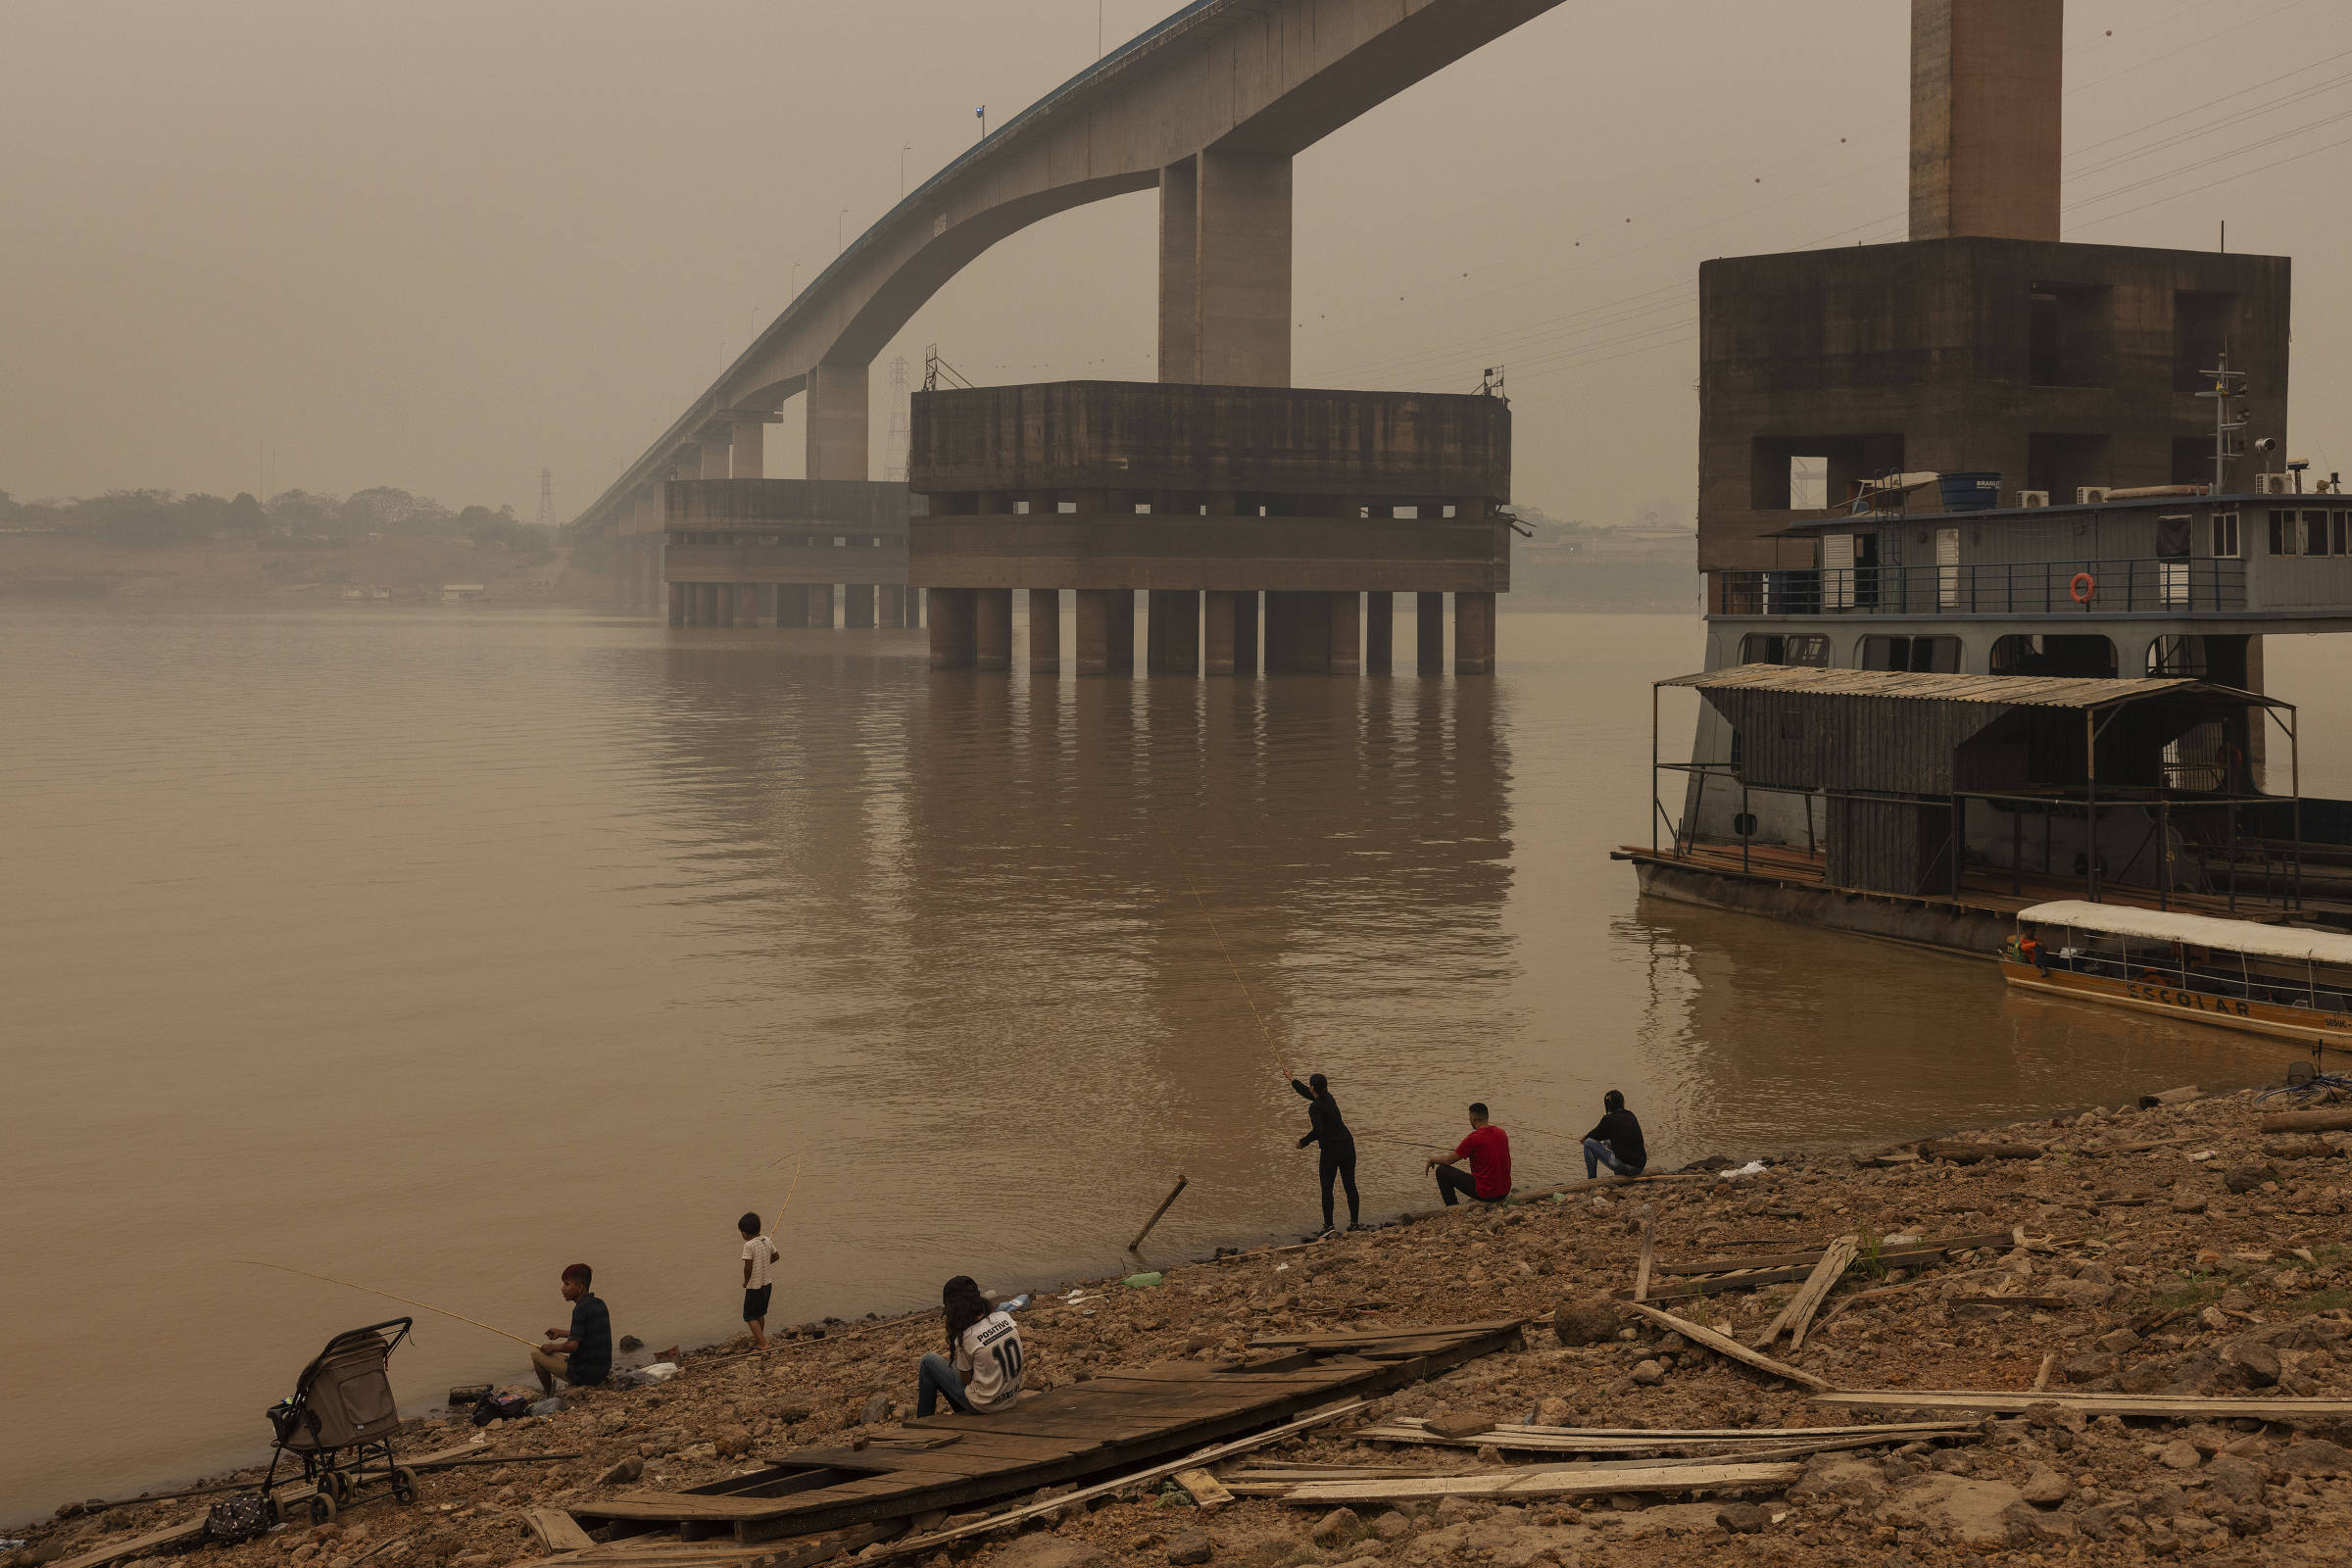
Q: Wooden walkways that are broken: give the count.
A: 1